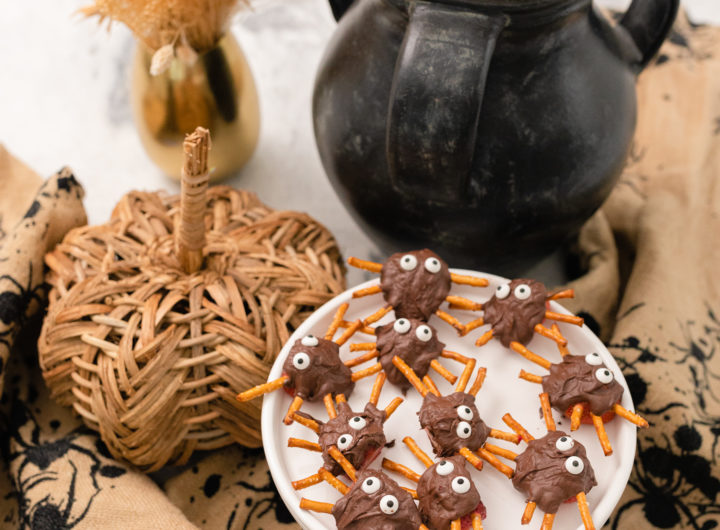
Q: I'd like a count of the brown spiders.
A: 10